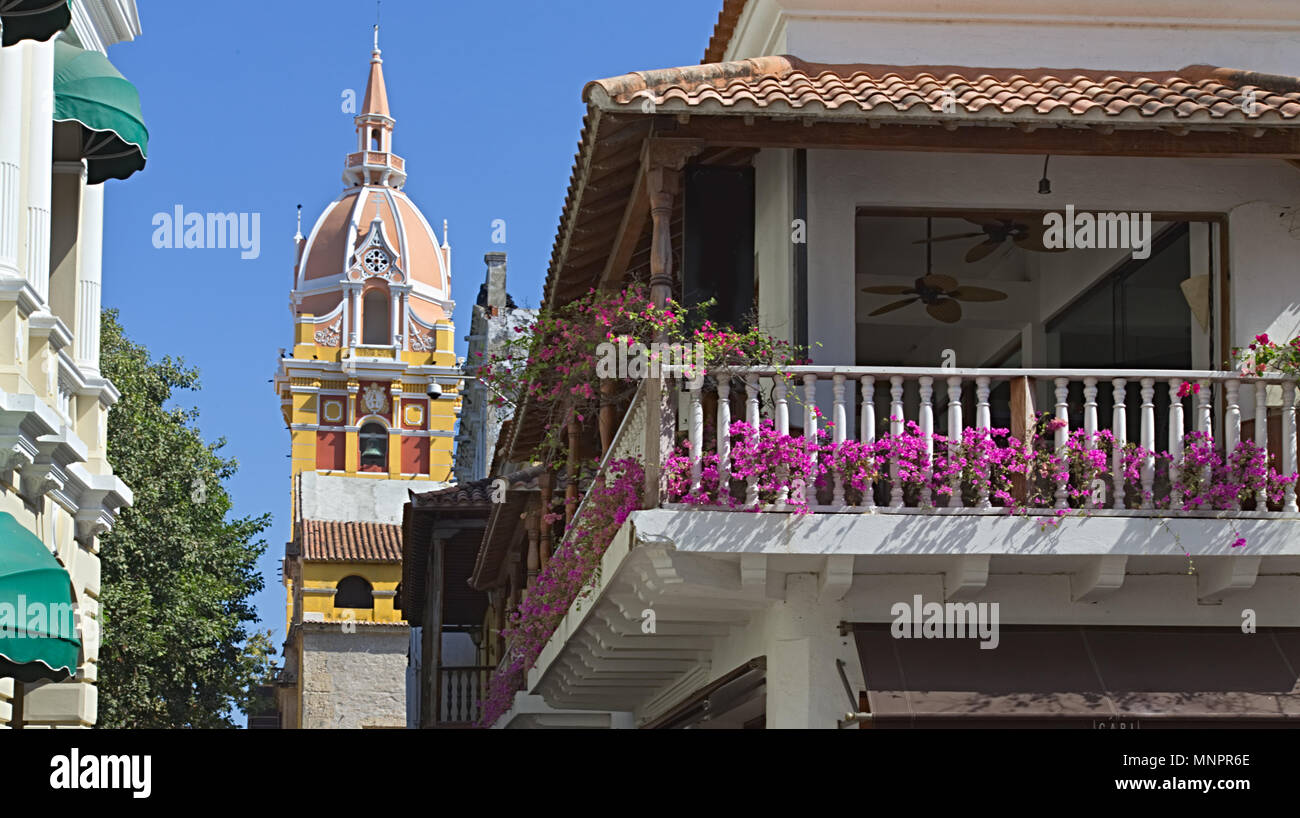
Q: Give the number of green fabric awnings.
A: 3